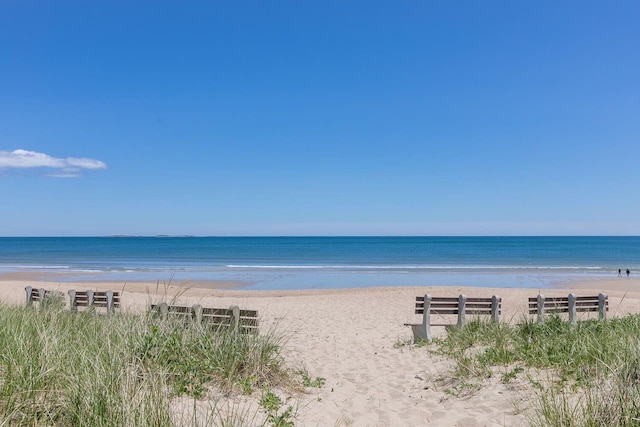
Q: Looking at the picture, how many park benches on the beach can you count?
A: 5